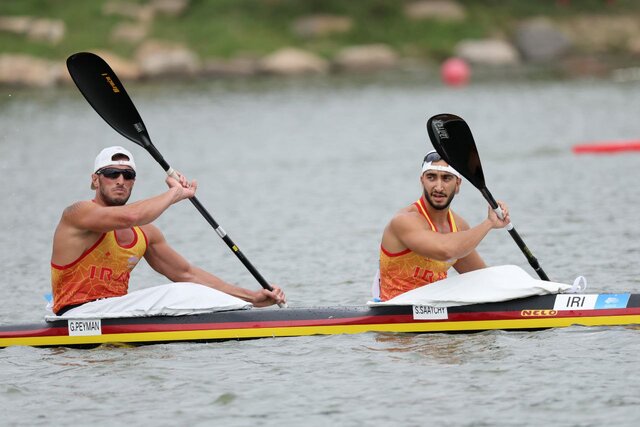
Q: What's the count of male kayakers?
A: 2